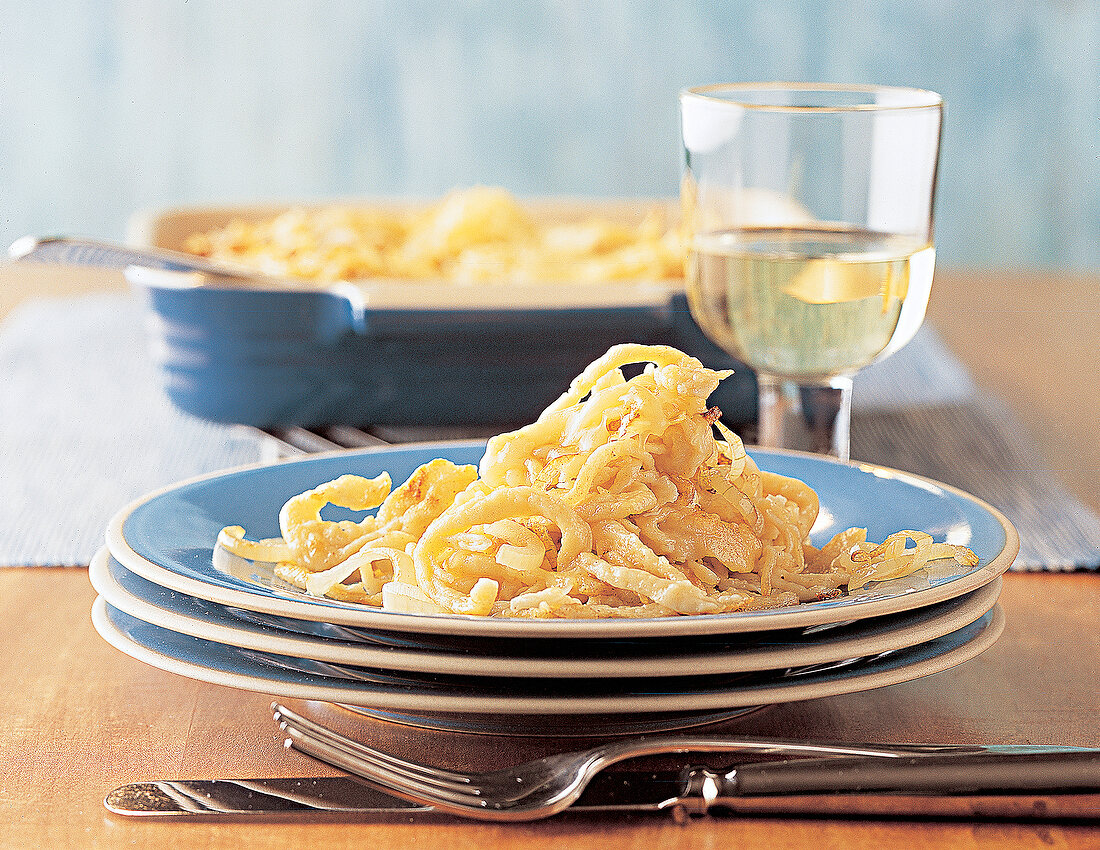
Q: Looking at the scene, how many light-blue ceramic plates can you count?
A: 3